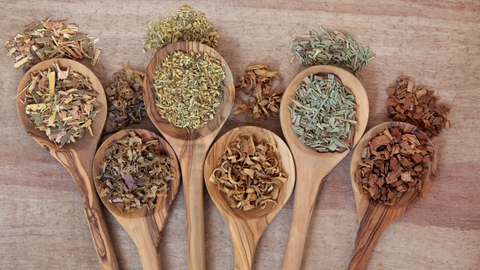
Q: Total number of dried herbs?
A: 6